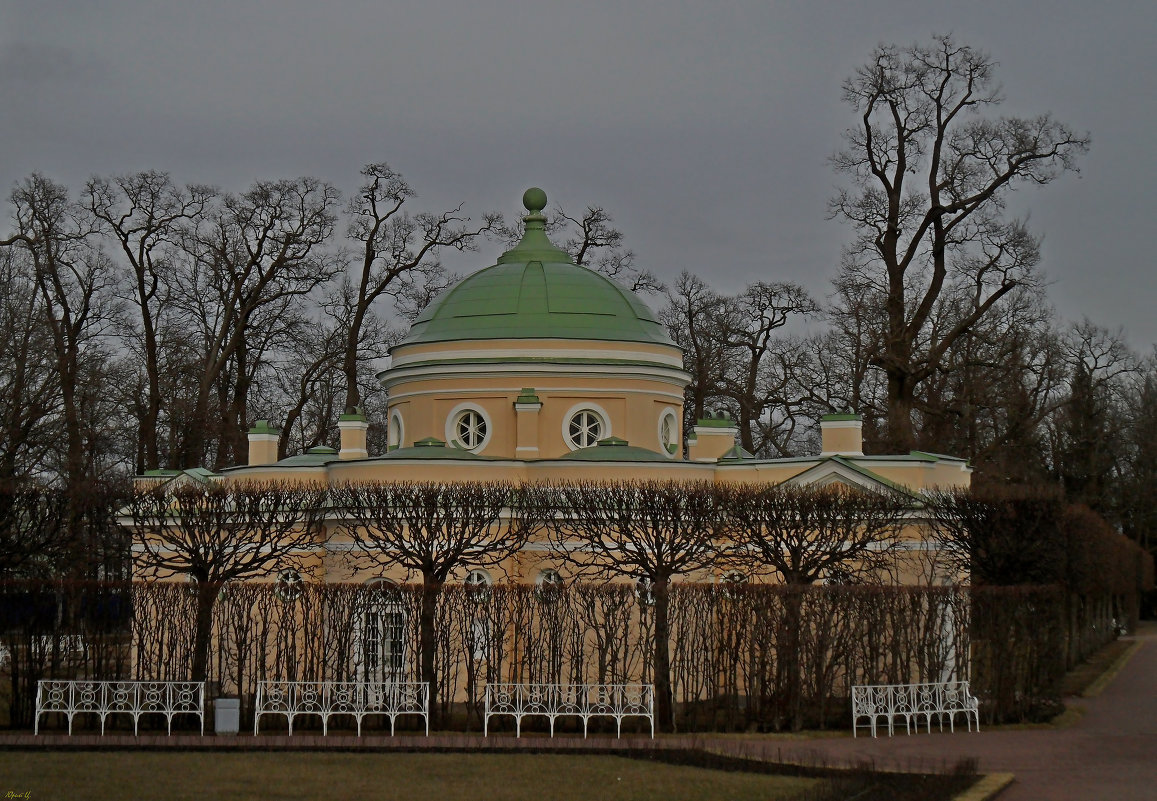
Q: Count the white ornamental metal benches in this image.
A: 4